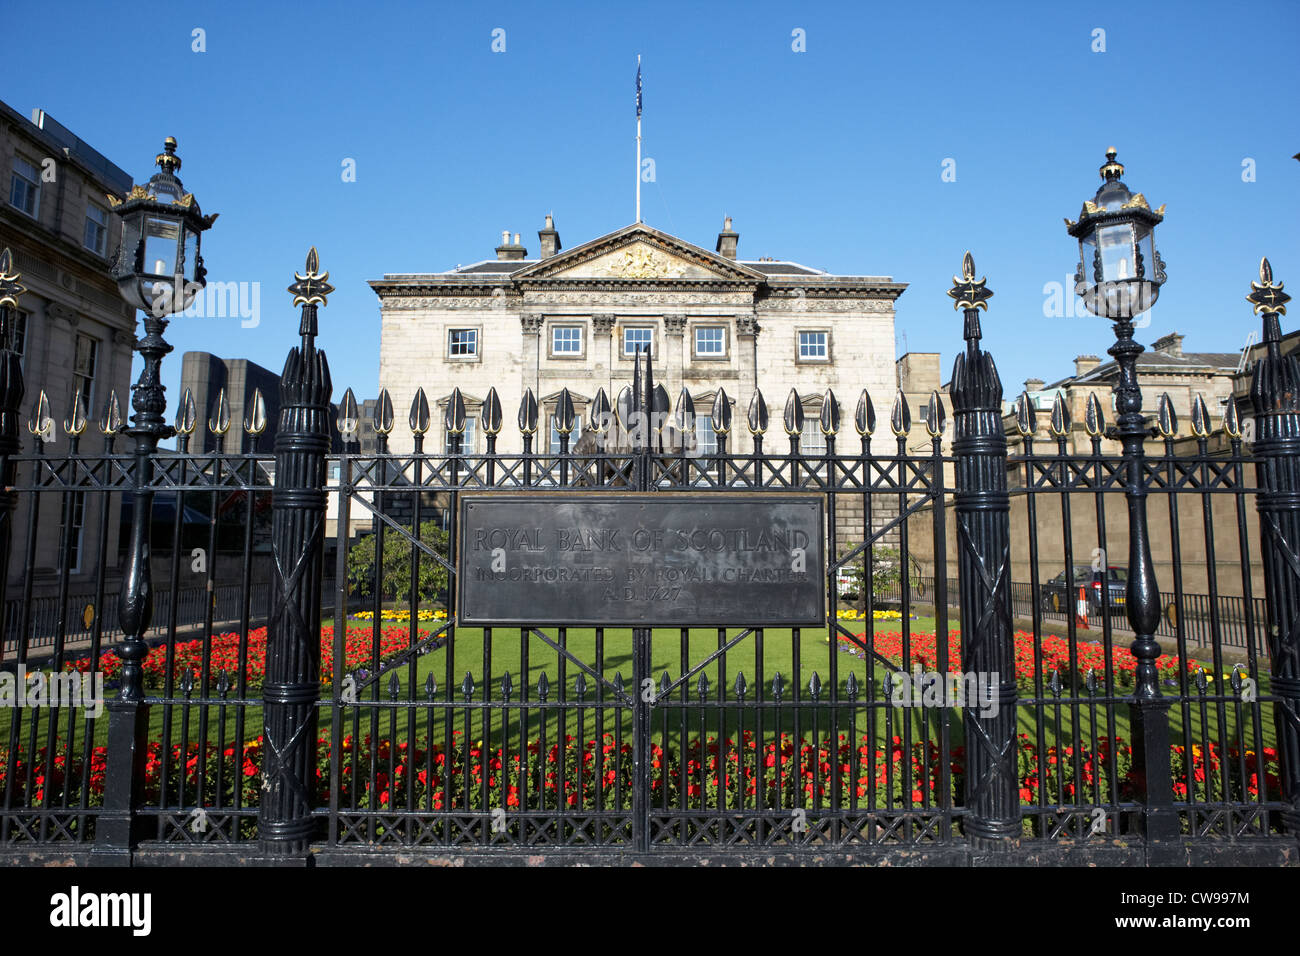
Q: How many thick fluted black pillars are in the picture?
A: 4